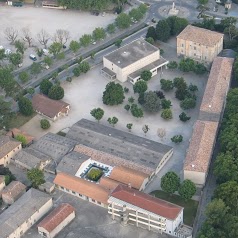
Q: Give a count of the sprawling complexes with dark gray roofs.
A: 1